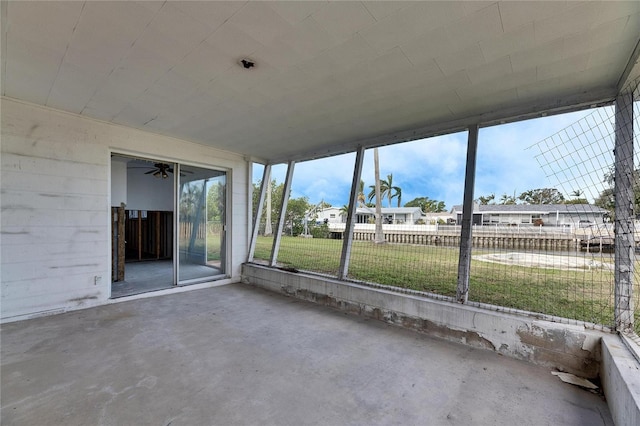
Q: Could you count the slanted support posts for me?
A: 4